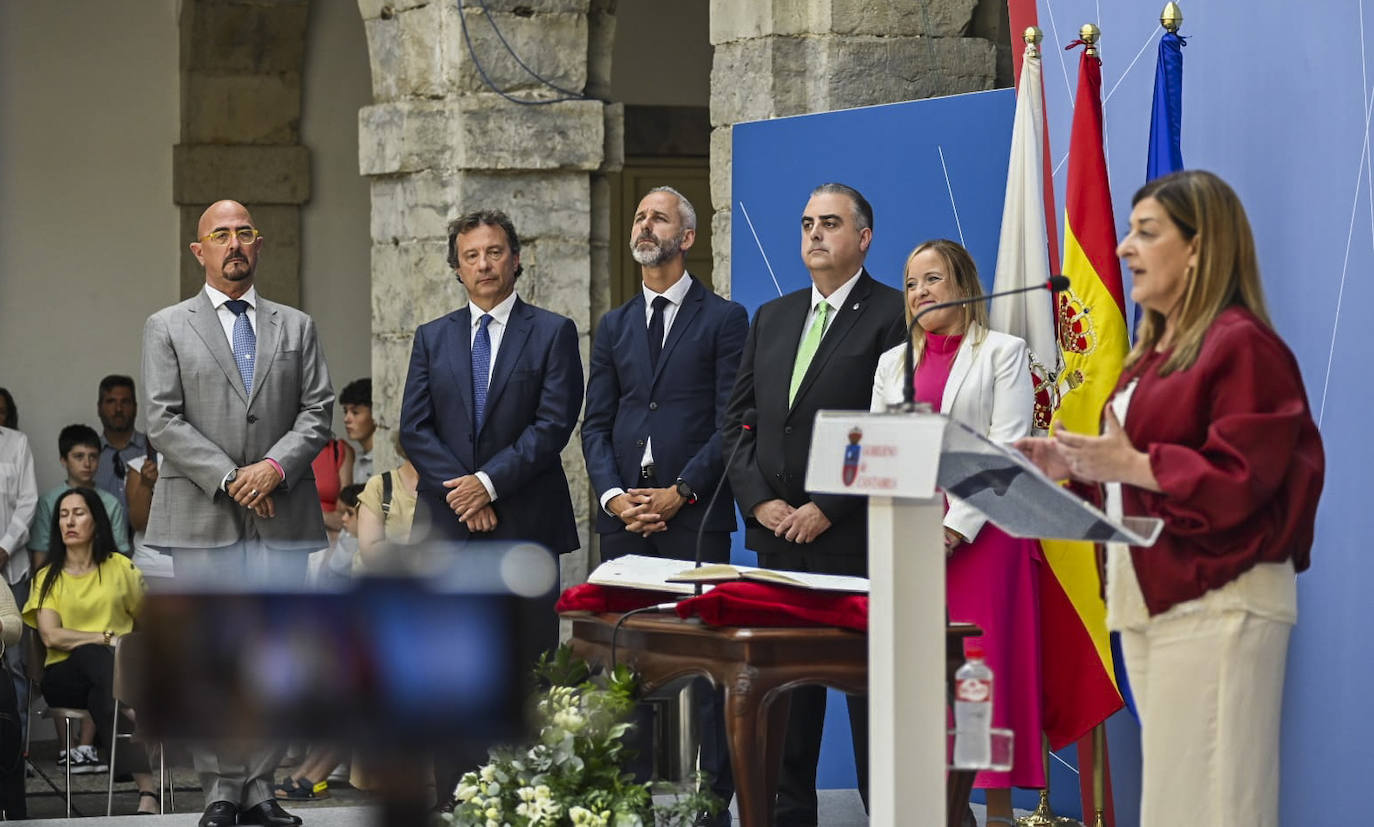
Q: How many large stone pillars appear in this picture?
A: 3